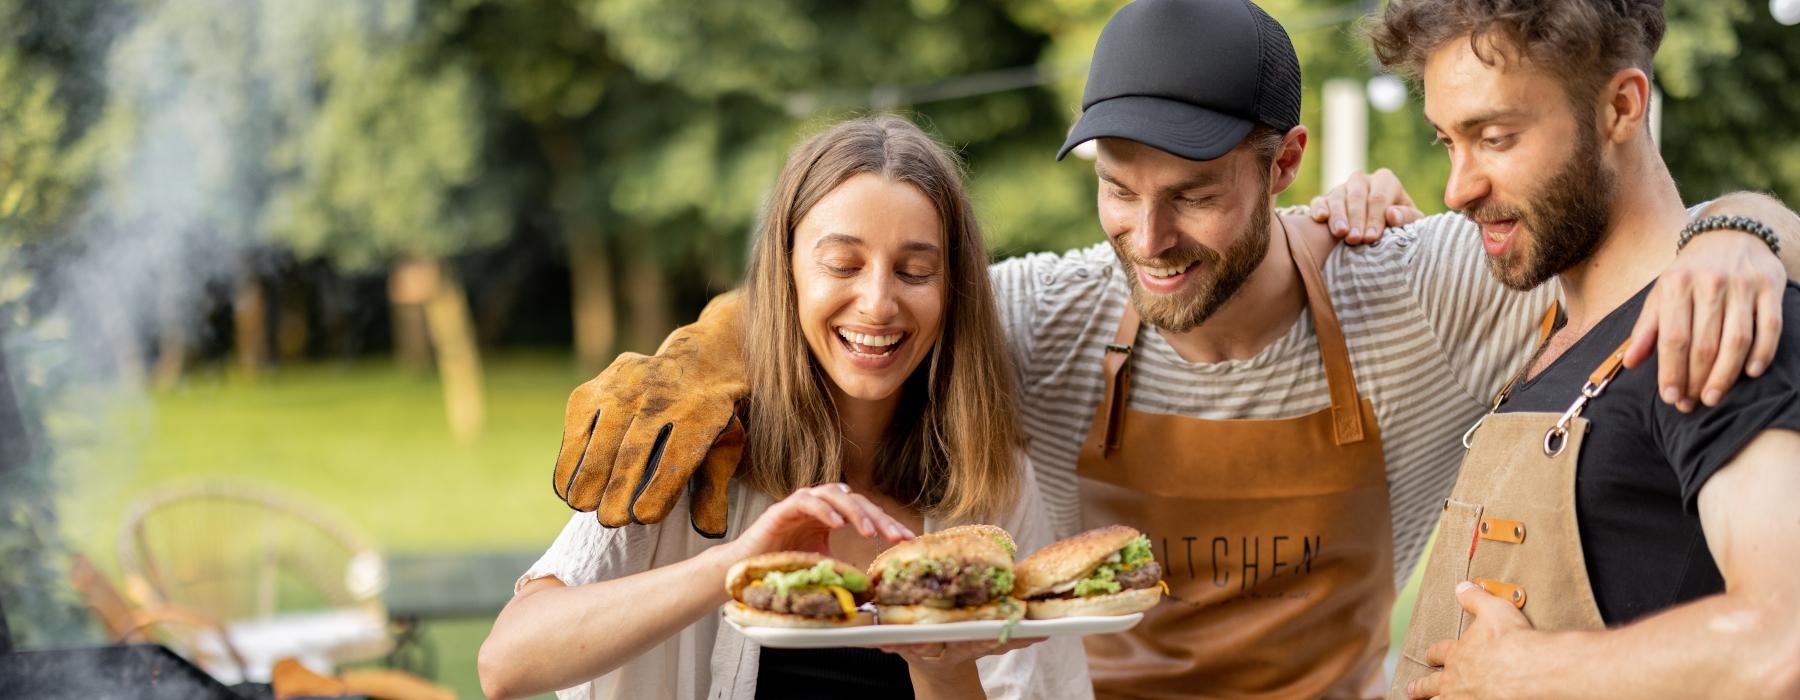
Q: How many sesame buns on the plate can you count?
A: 1